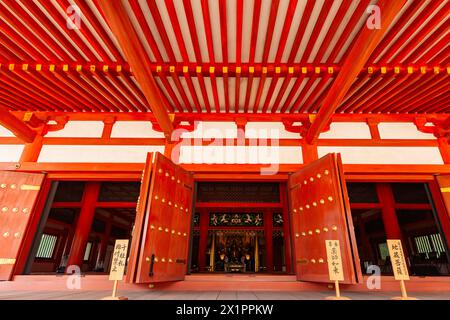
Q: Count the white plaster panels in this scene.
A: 11